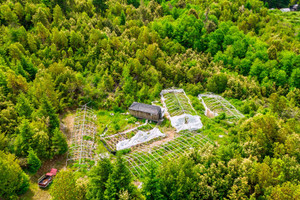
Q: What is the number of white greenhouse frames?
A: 5